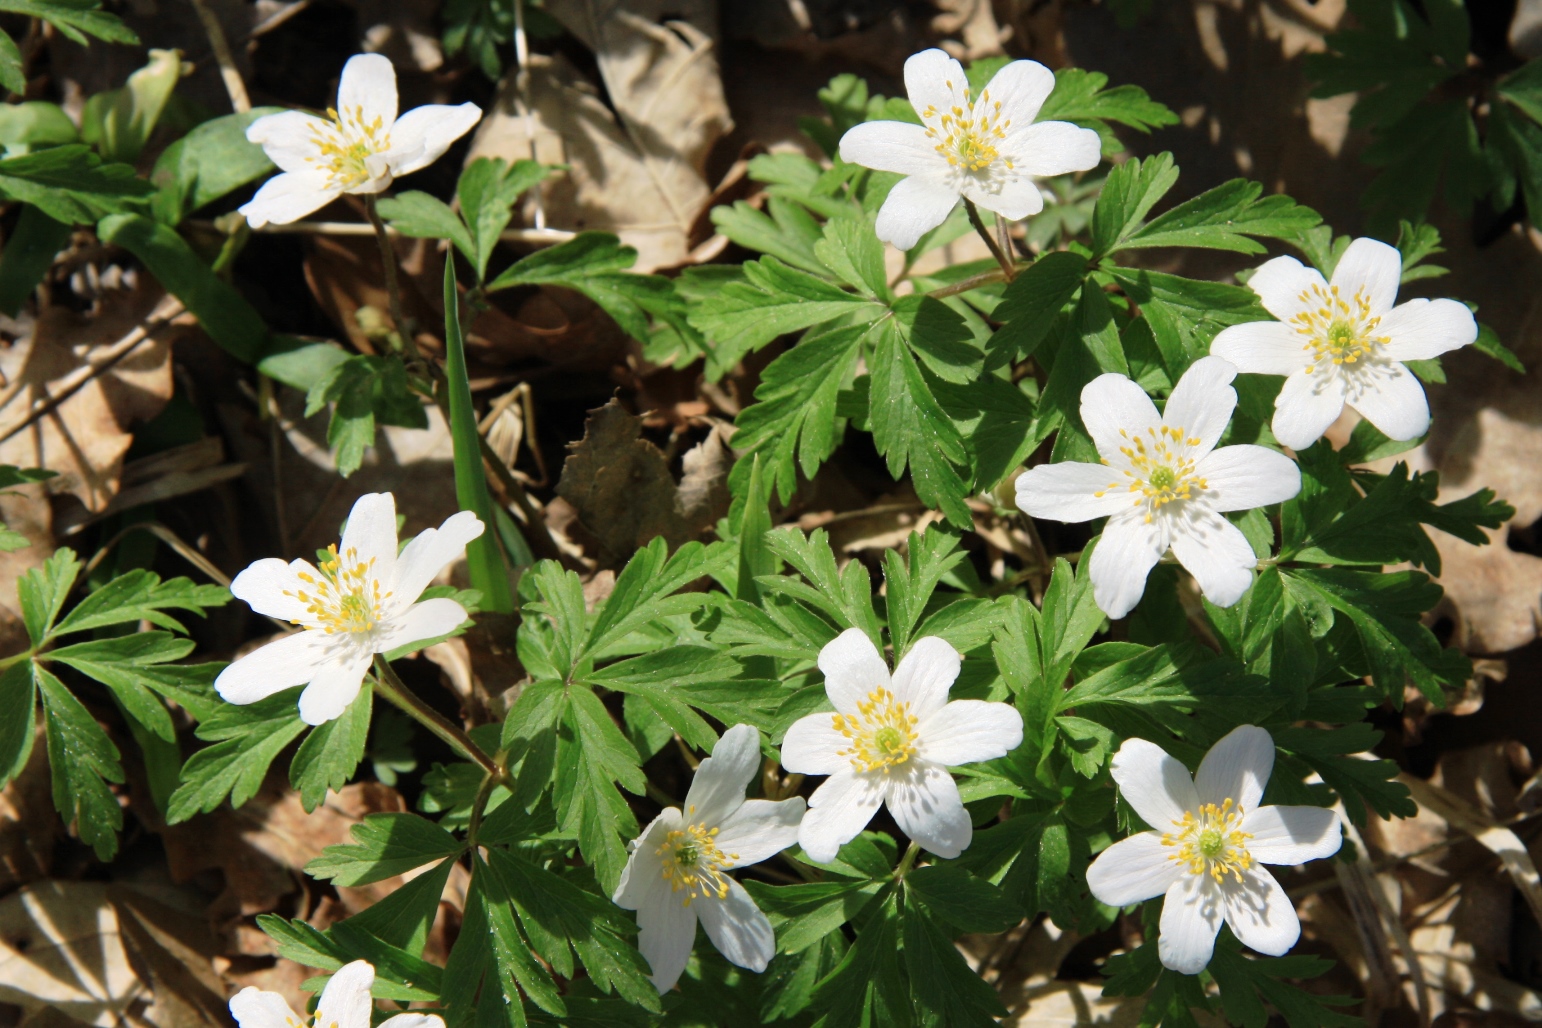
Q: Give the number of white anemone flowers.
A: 9